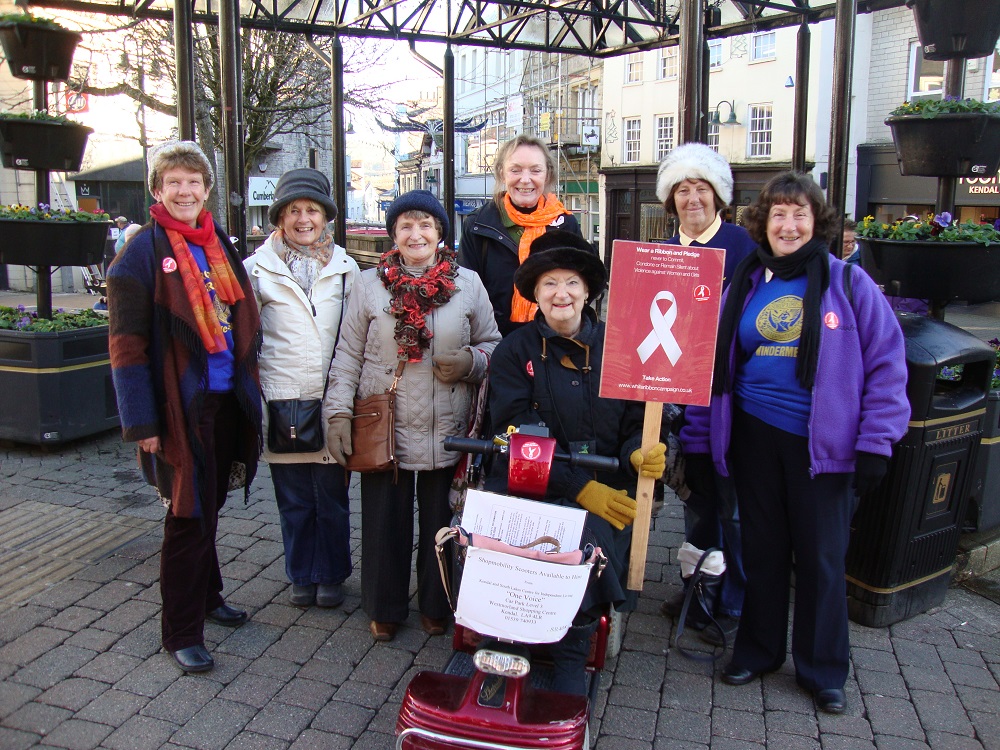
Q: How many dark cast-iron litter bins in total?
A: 1